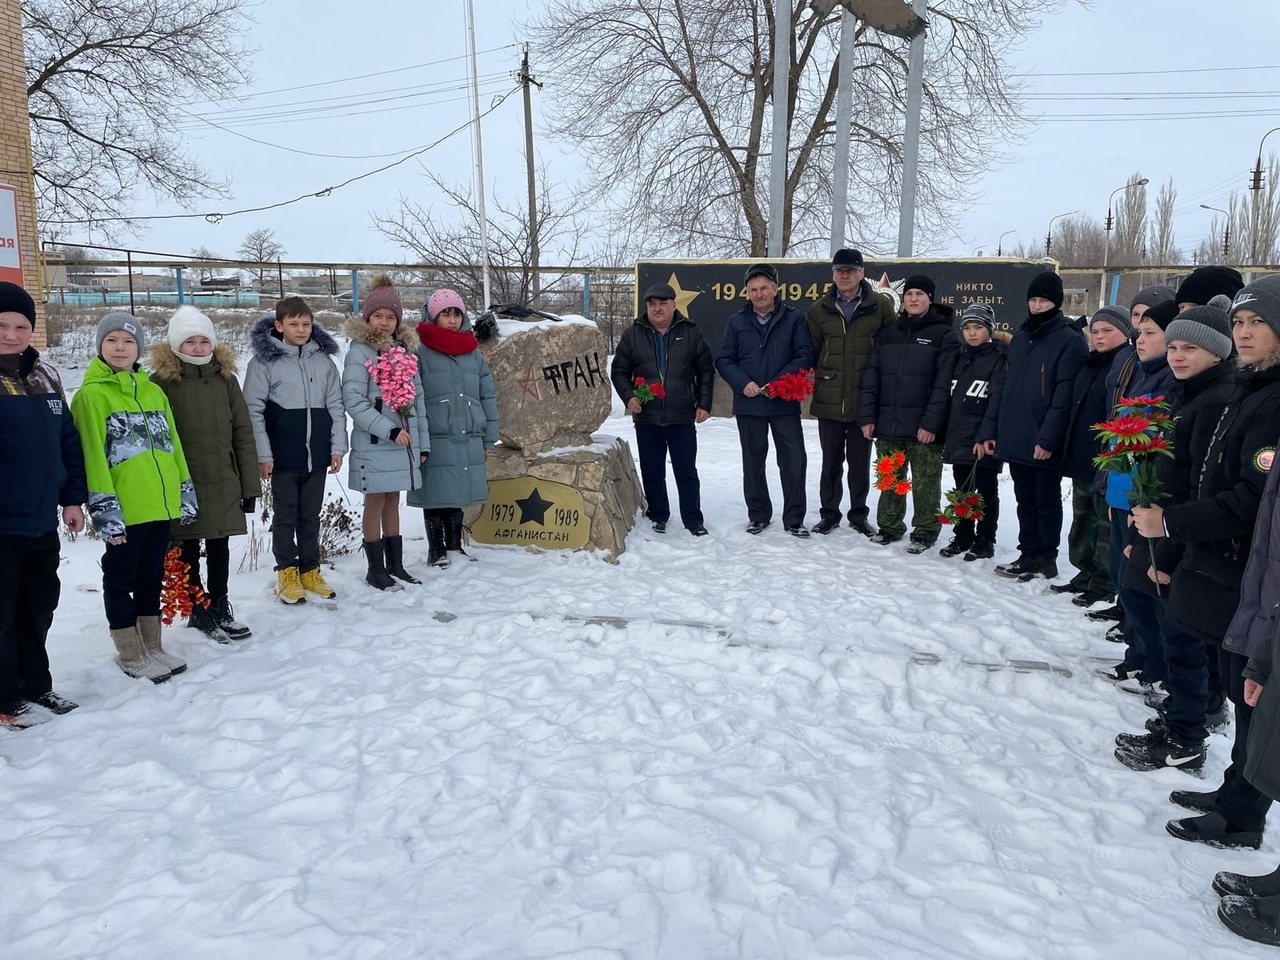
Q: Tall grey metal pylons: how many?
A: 3